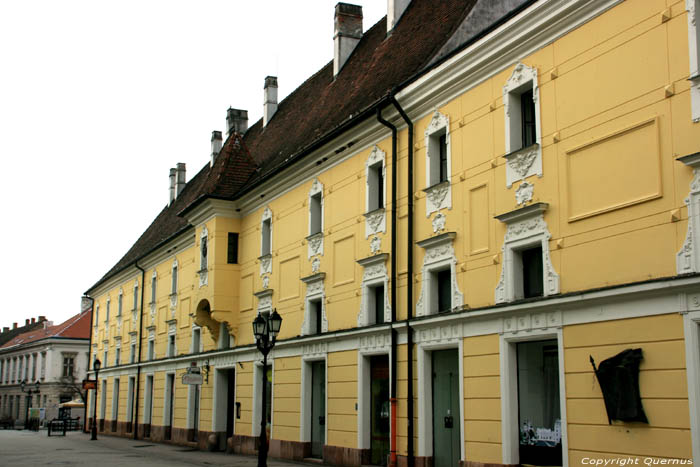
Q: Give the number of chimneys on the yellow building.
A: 7